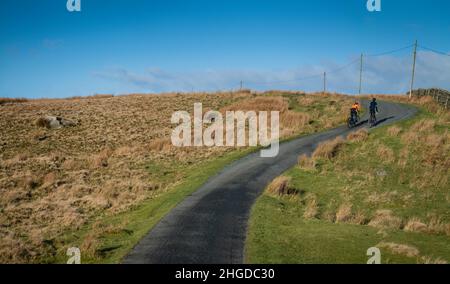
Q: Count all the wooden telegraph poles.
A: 4